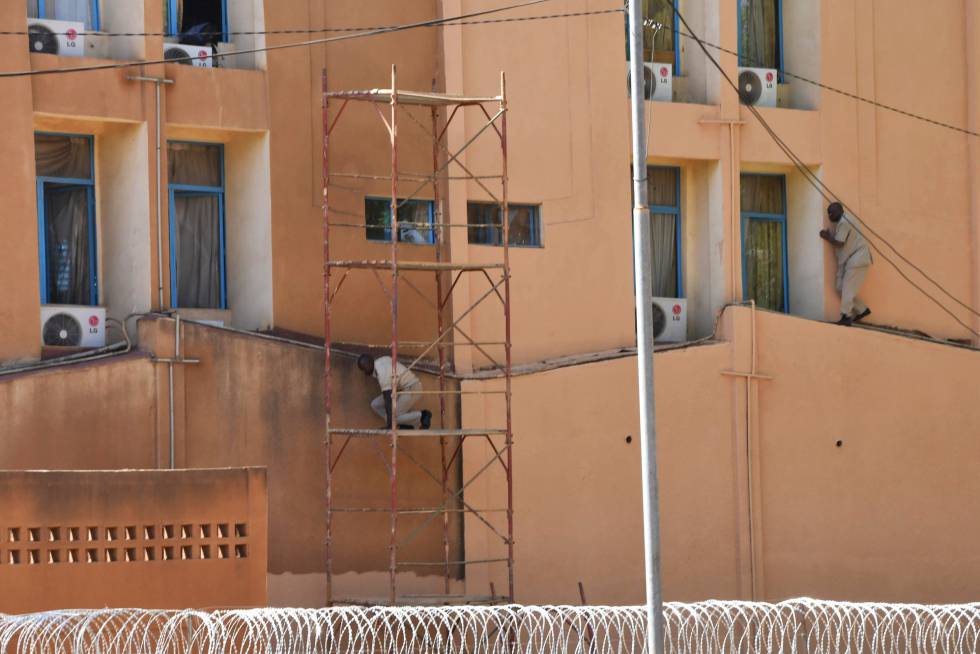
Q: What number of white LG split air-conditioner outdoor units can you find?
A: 6